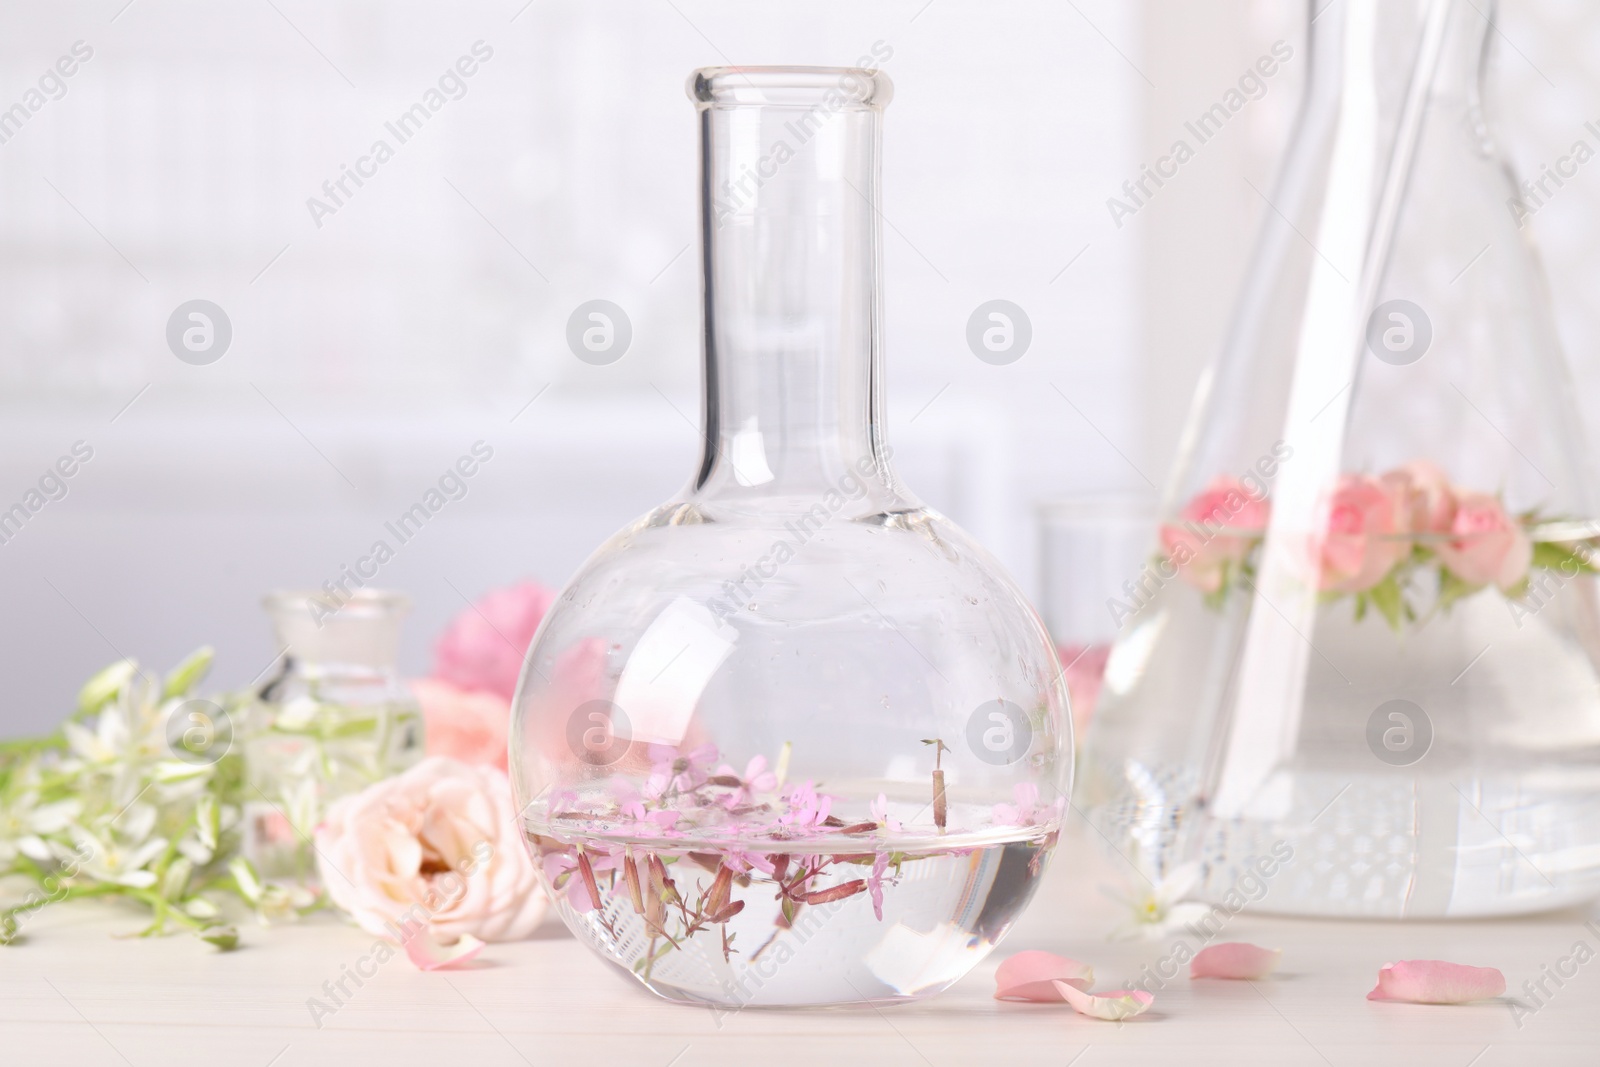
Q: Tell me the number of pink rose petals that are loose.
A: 5